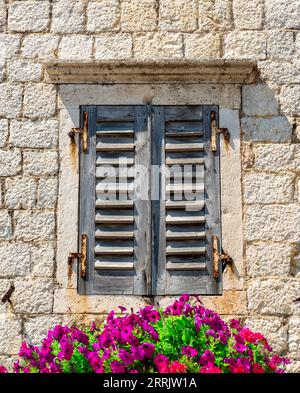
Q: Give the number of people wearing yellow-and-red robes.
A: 0